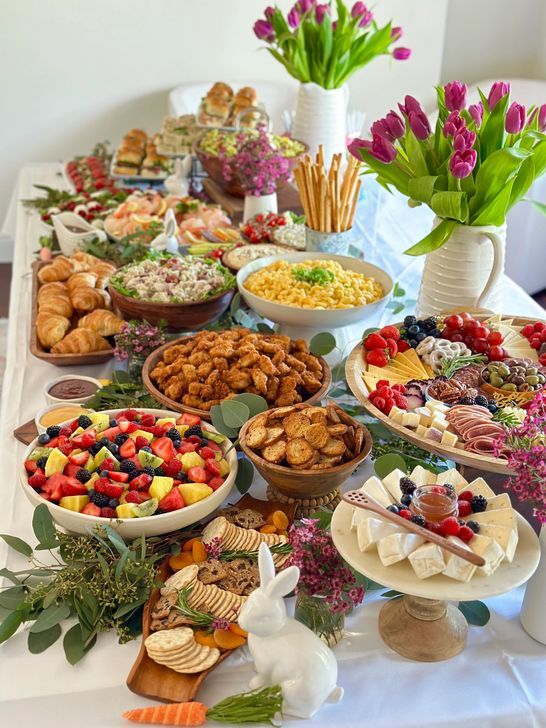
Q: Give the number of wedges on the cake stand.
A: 14